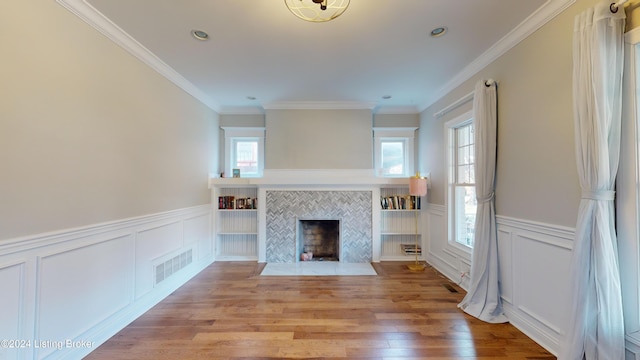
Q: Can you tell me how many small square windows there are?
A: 2